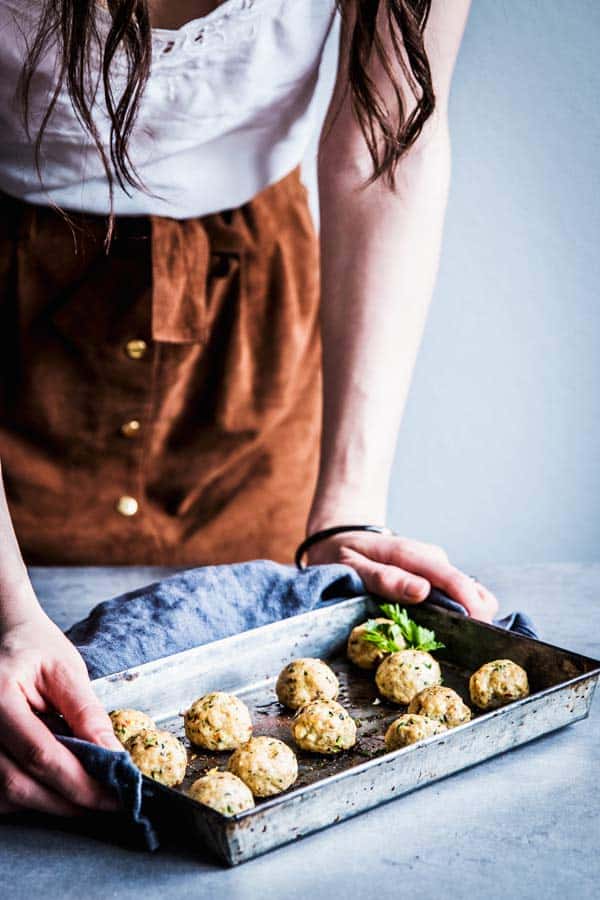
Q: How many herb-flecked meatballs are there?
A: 12